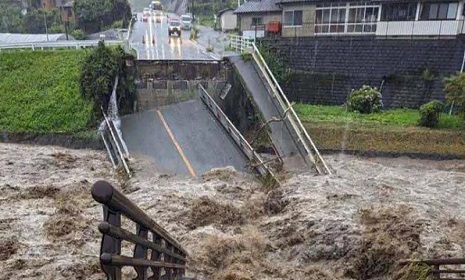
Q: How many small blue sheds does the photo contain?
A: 0